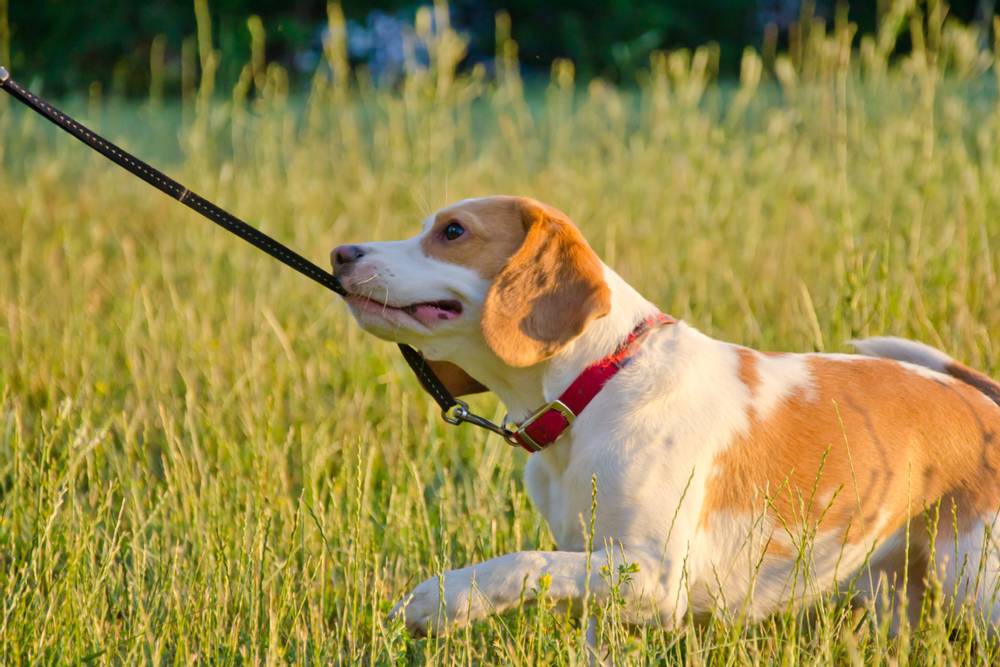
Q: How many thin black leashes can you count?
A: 1